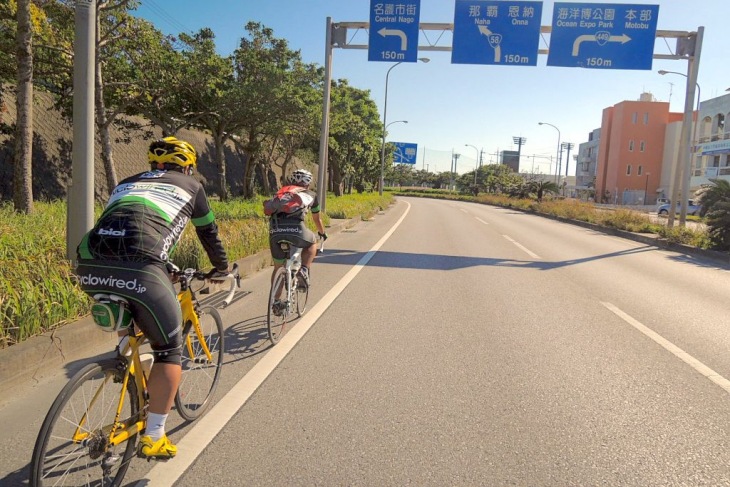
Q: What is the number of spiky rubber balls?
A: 0